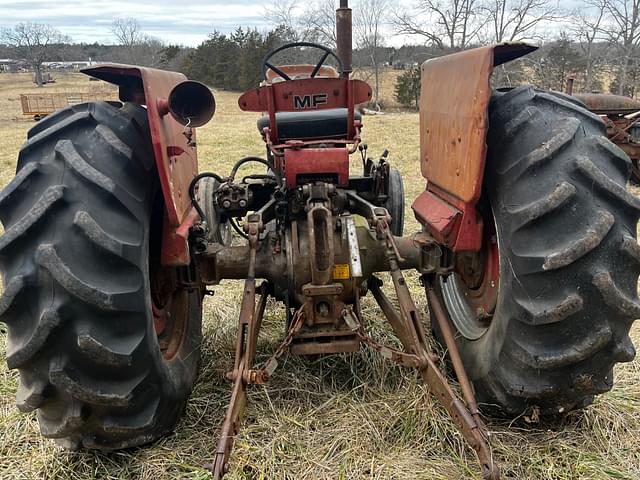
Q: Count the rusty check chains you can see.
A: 2